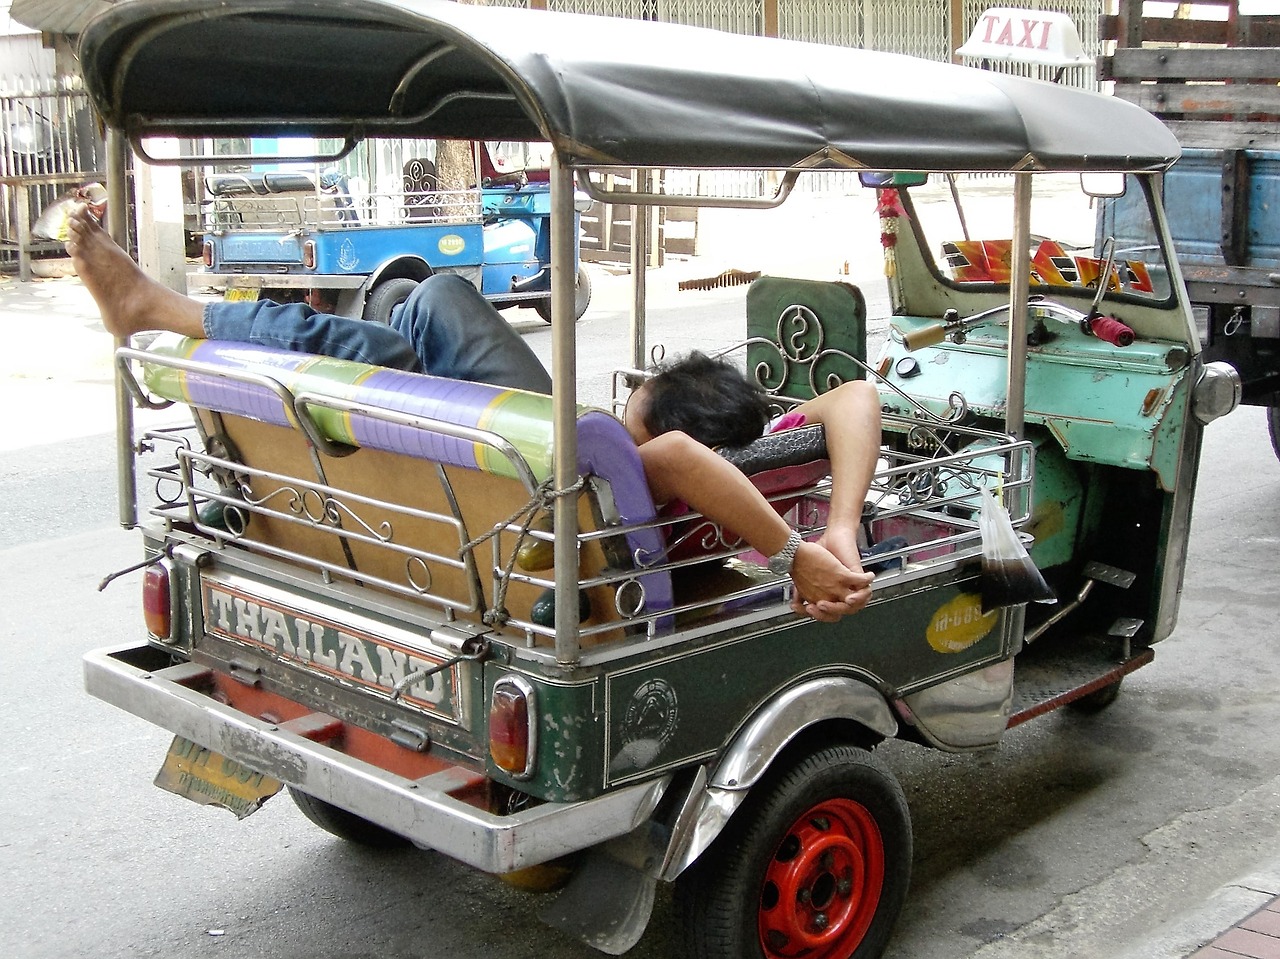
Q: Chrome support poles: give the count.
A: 4